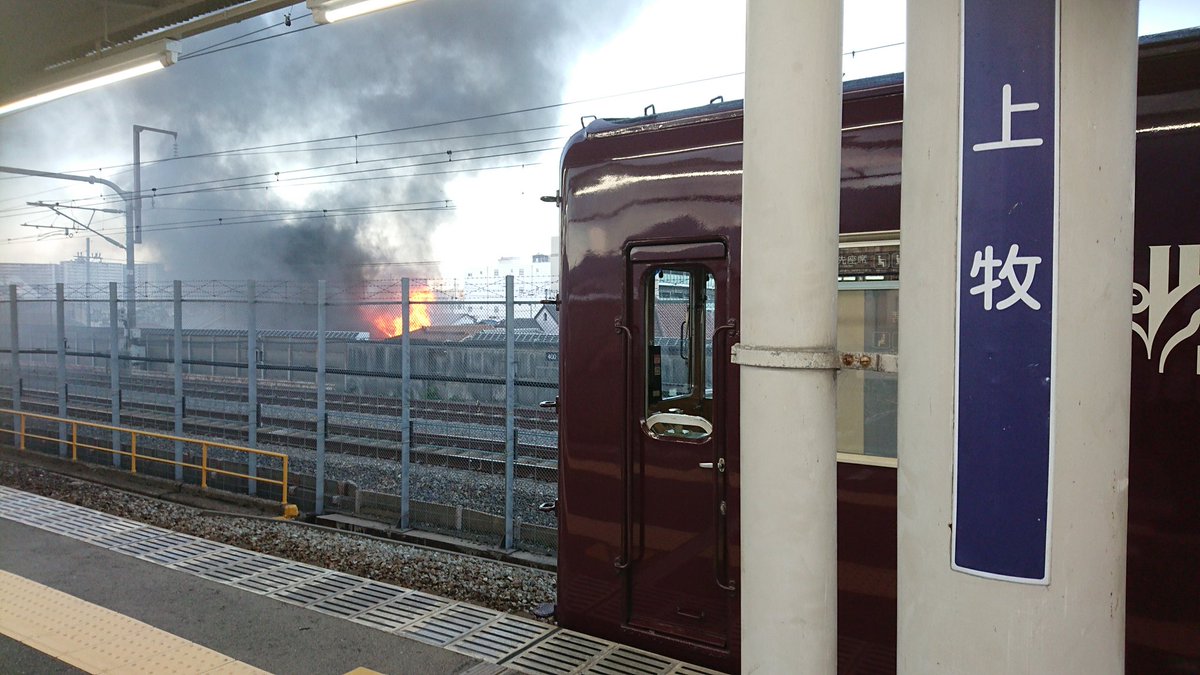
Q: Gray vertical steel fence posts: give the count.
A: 8